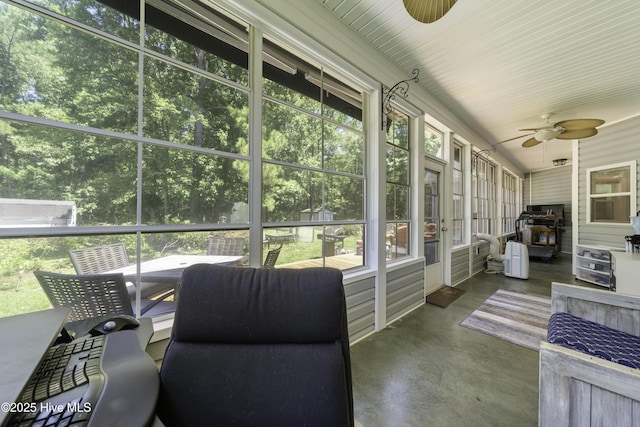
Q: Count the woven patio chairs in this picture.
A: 4